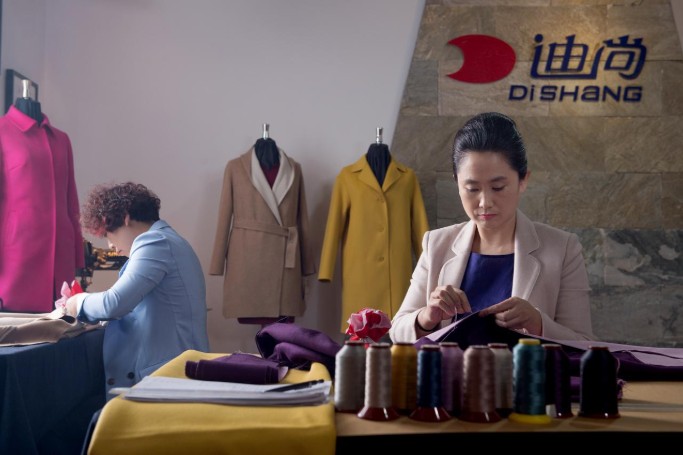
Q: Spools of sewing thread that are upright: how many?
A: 10